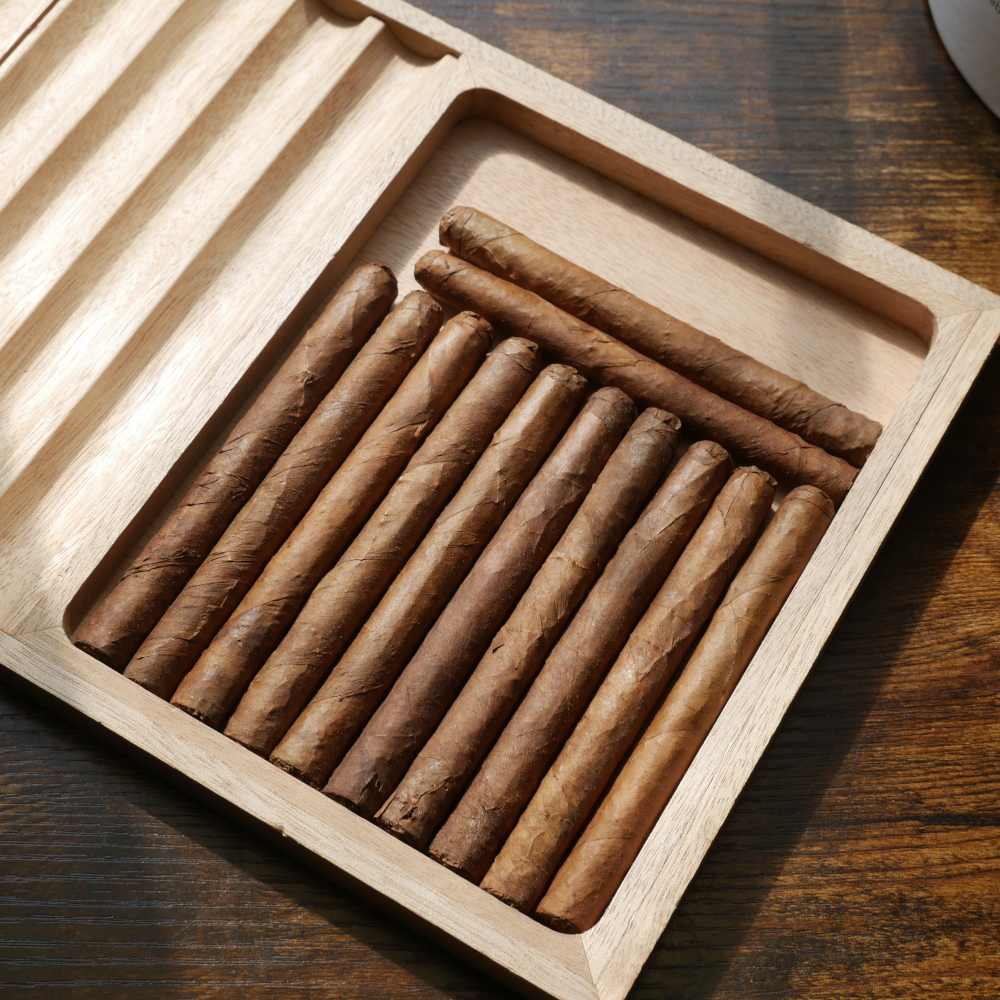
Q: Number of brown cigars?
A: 12